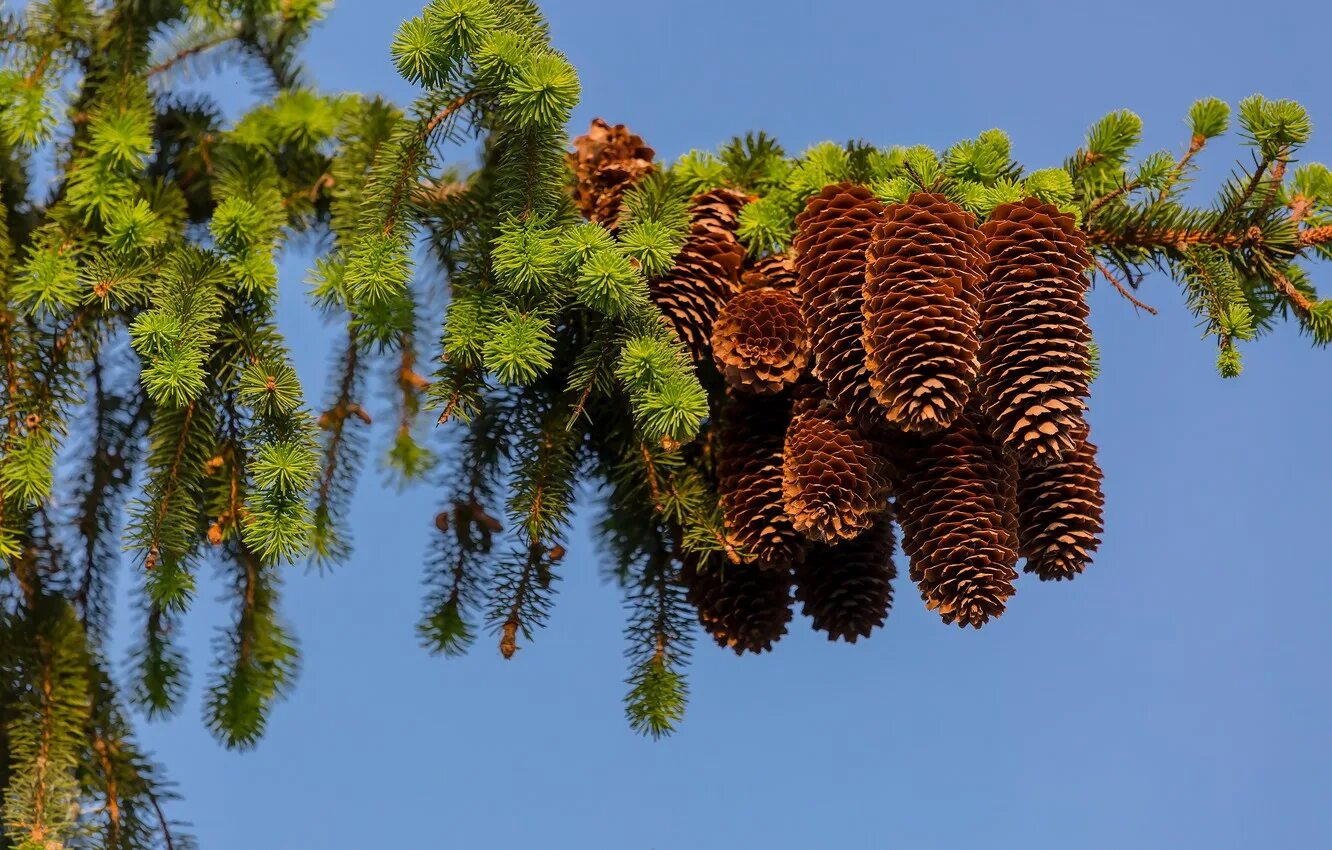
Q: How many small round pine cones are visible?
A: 1